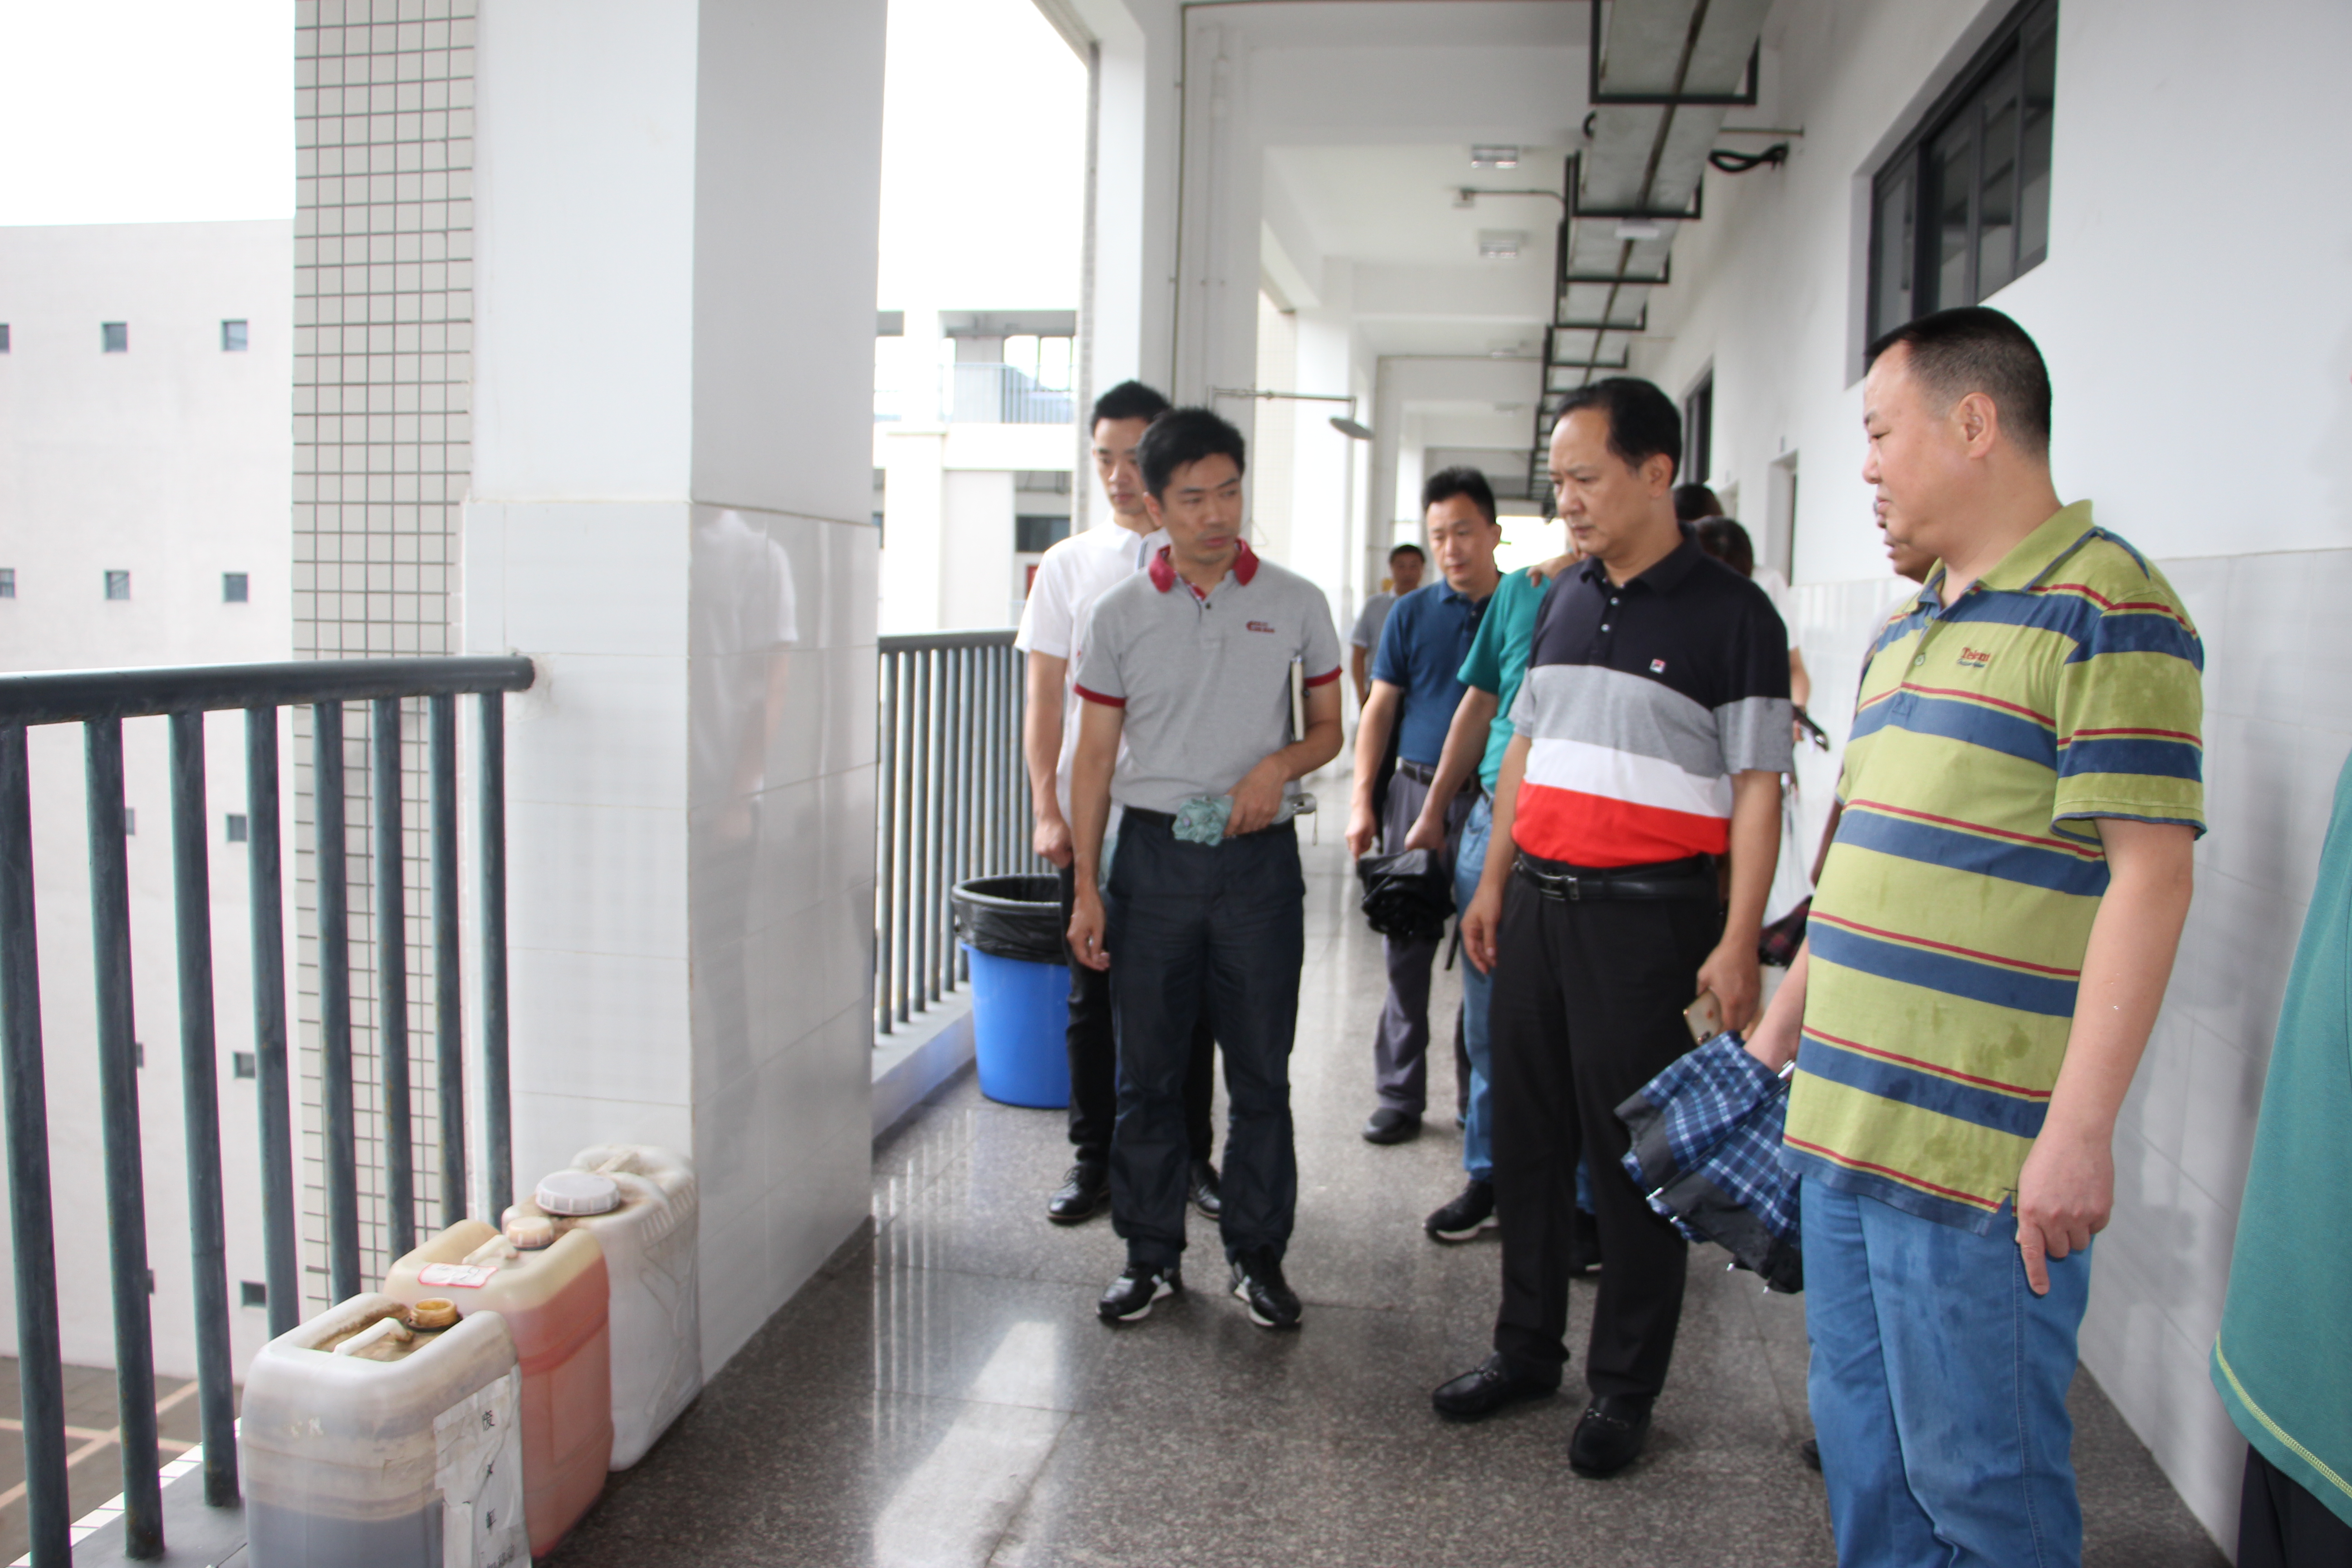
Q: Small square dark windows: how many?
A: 12